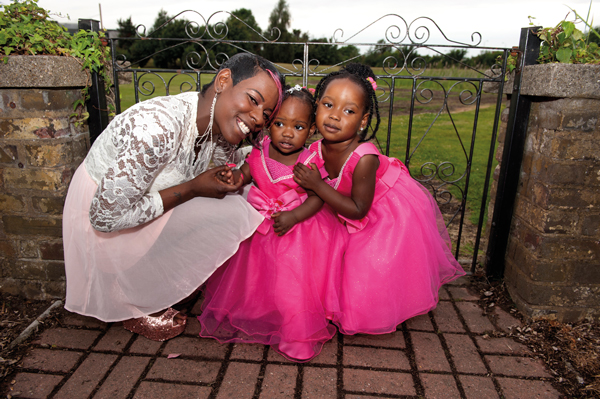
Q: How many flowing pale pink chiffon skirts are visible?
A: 1